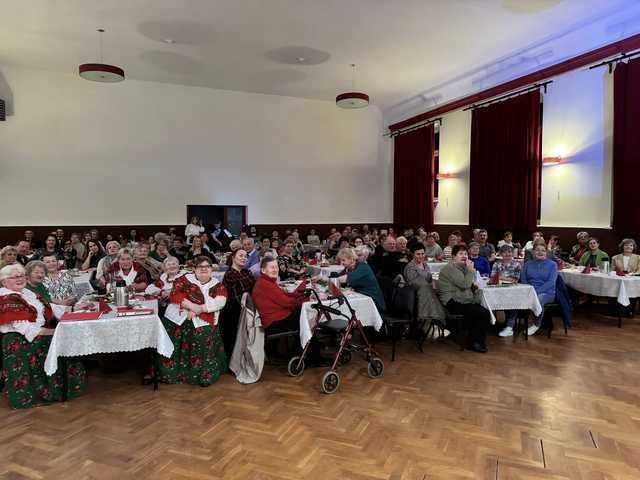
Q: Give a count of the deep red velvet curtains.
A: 3